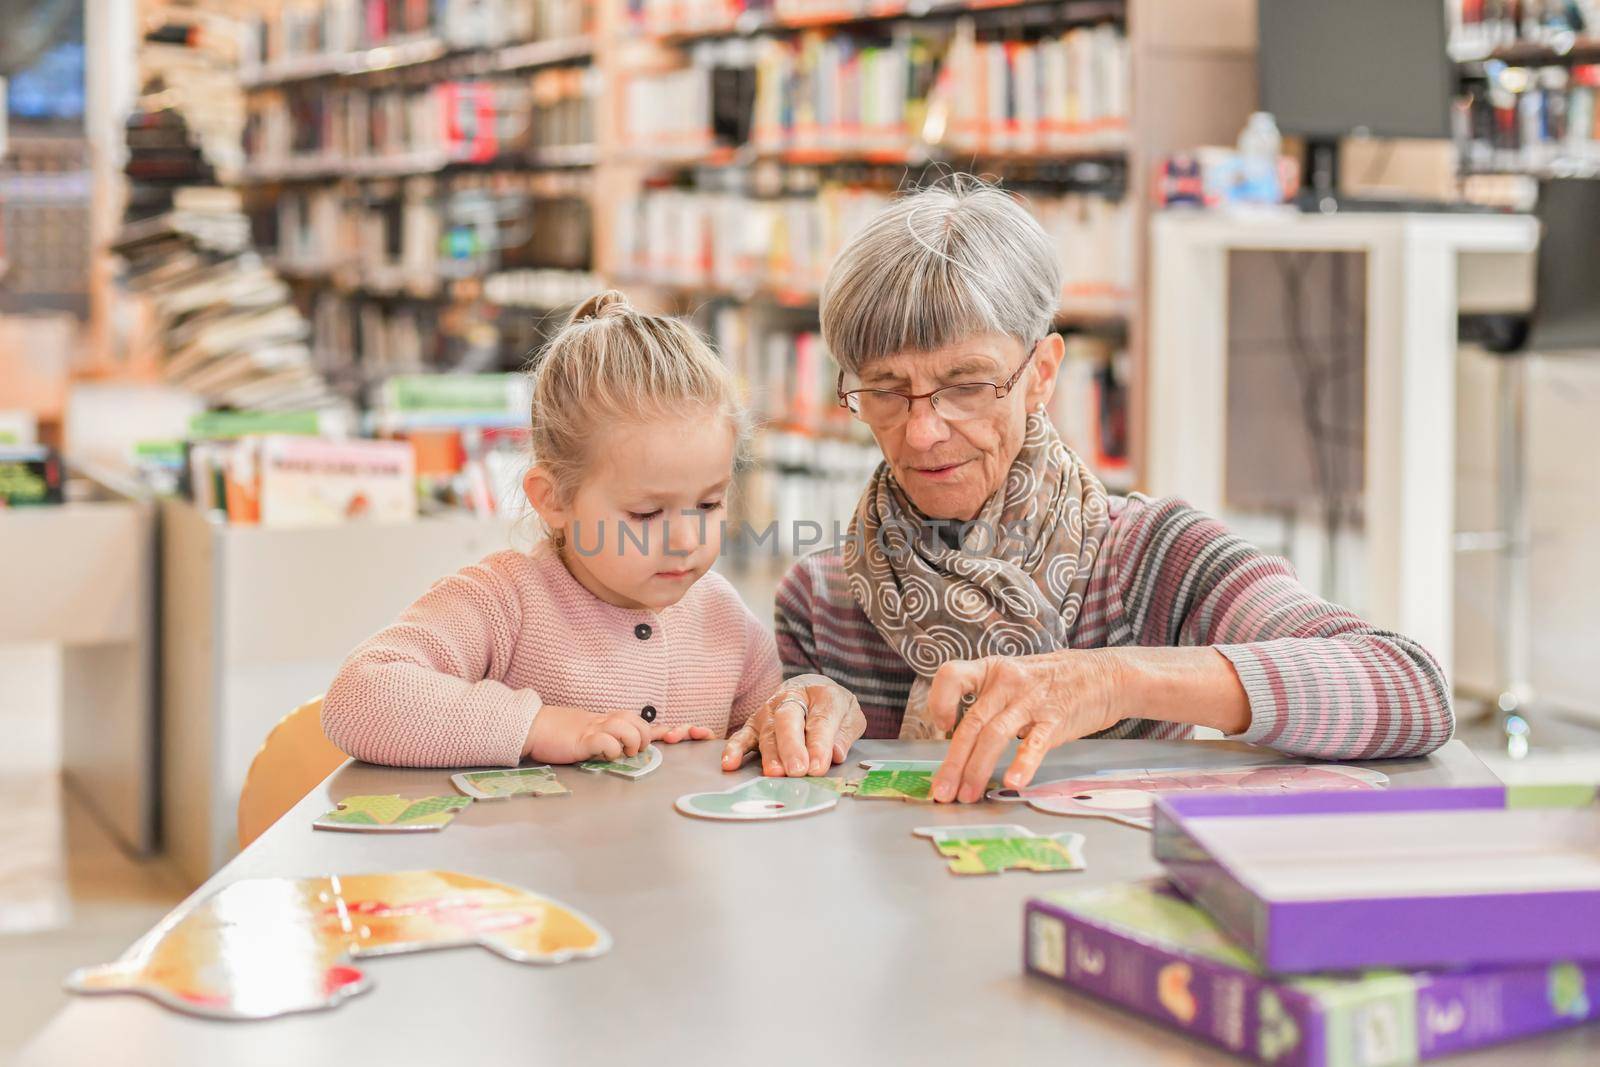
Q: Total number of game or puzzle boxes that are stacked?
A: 2